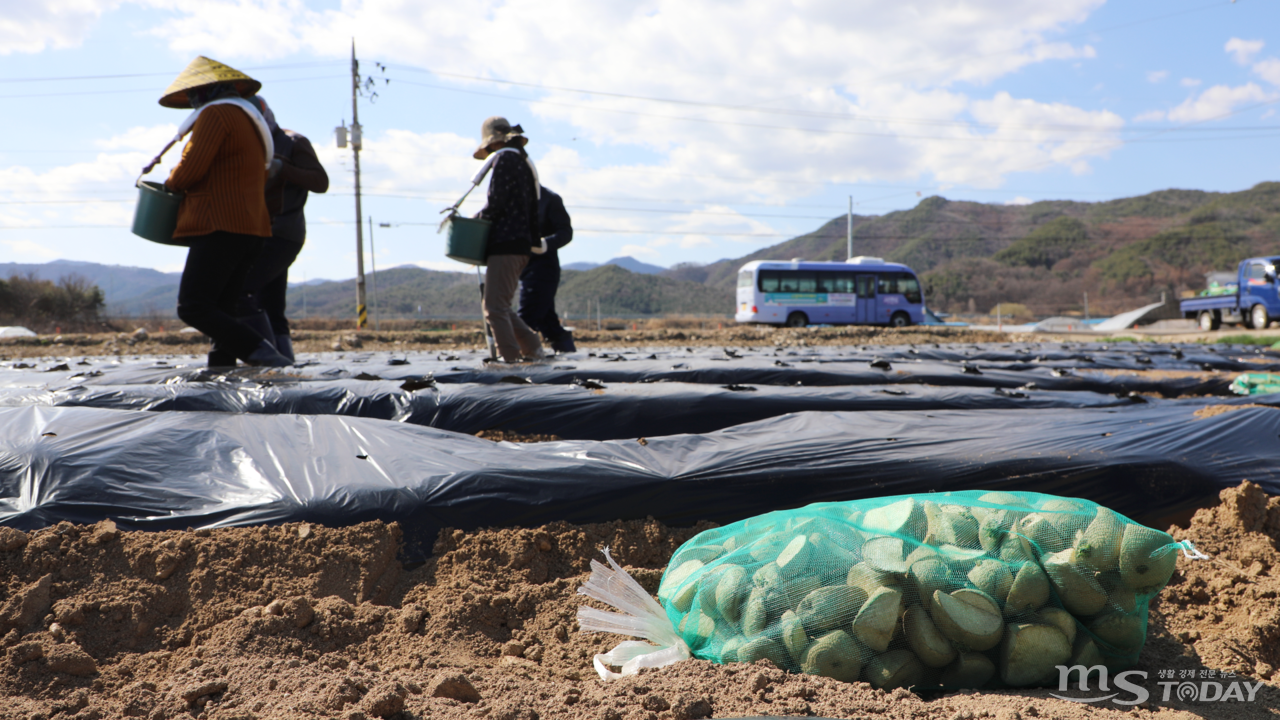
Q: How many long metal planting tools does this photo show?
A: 1